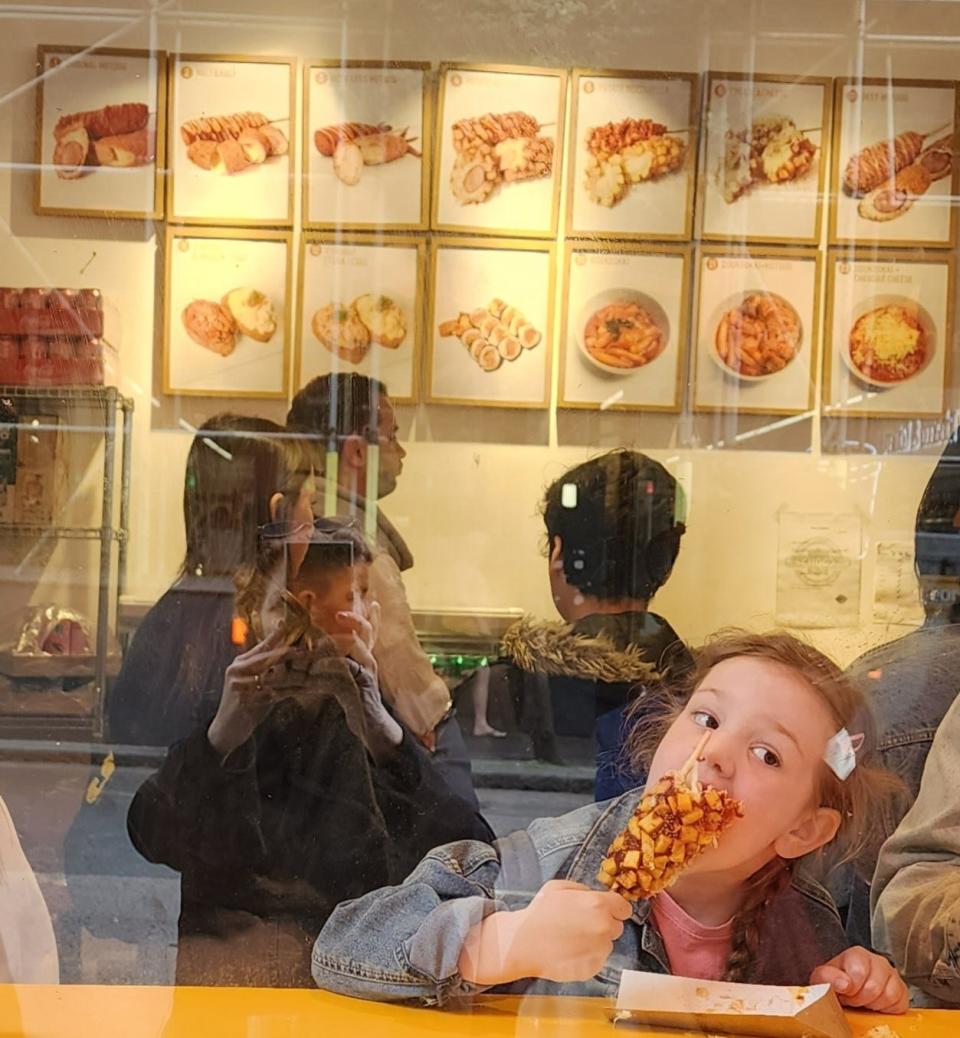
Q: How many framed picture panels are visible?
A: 13